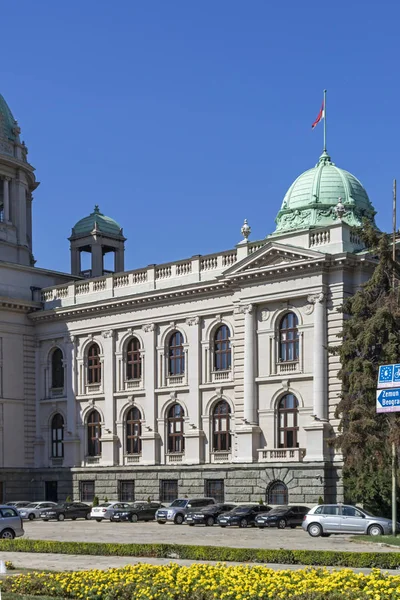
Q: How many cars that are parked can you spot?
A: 11